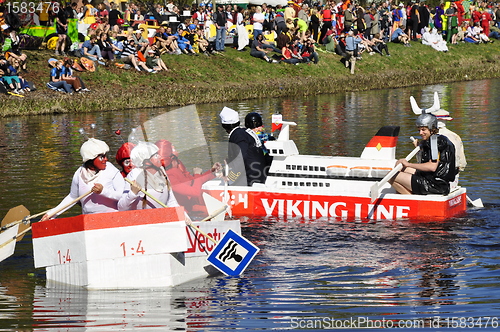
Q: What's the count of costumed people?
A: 8